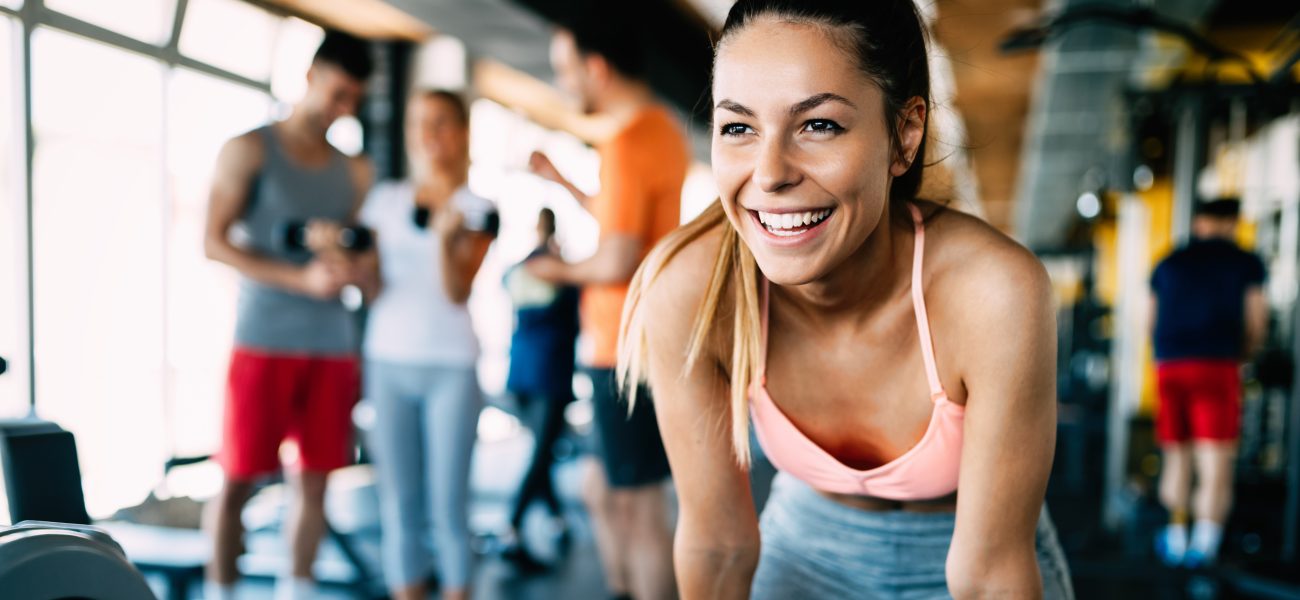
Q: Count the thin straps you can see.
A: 2